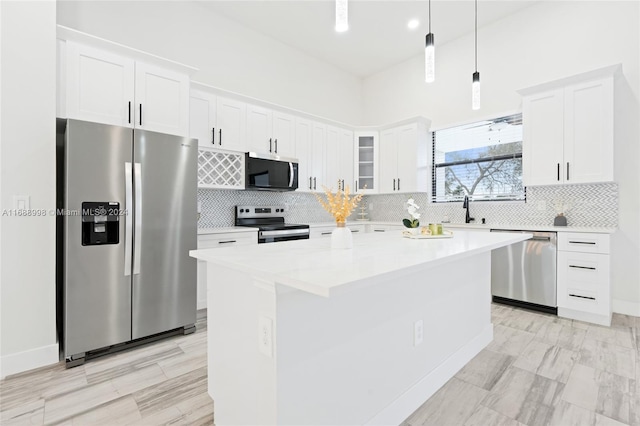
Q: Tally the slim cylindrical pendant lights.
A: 3